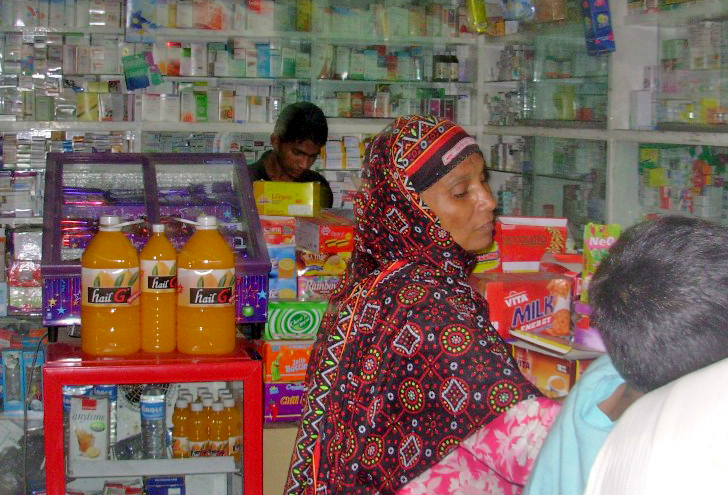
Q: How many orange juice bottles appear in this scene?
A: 14